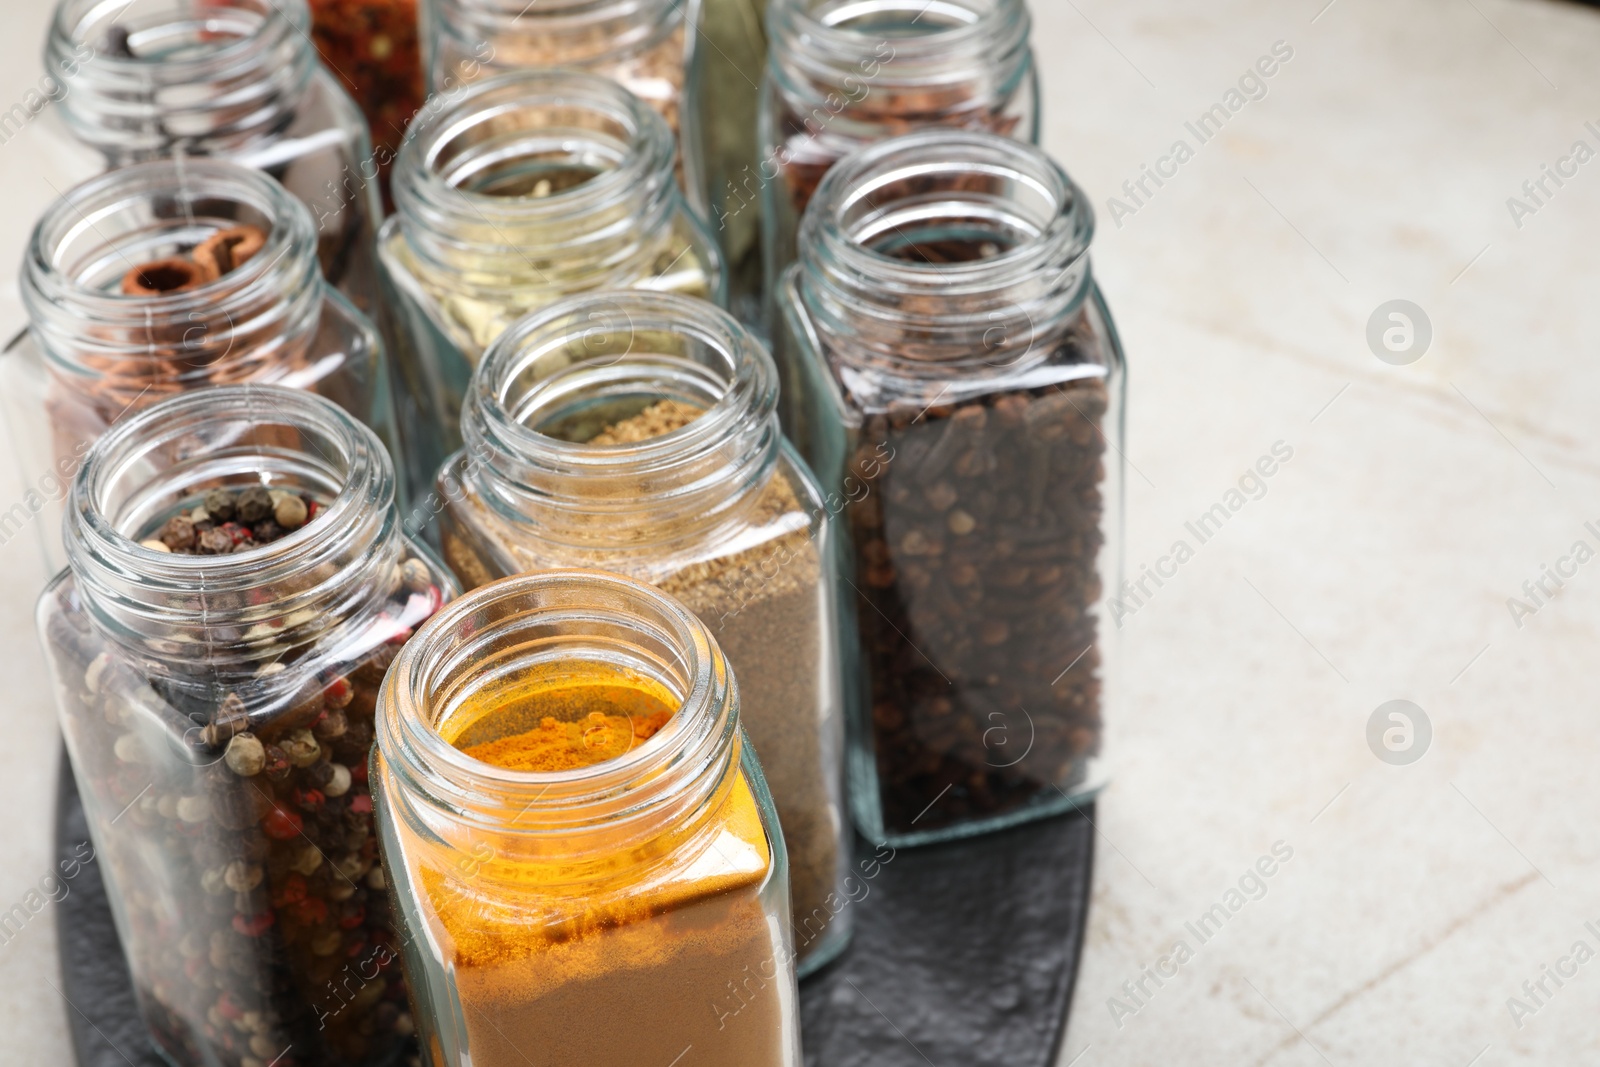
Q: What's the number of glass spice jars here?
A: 11